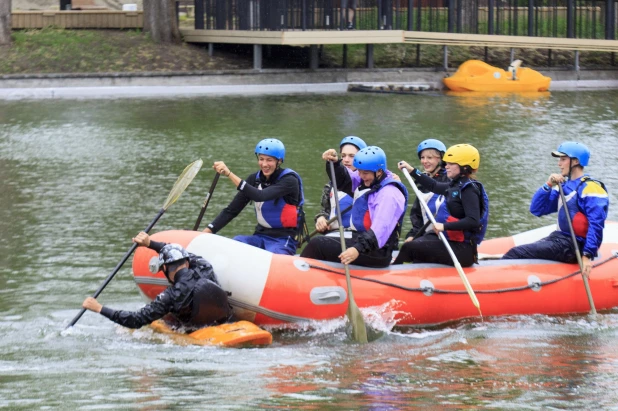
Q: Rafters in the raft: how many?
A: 6